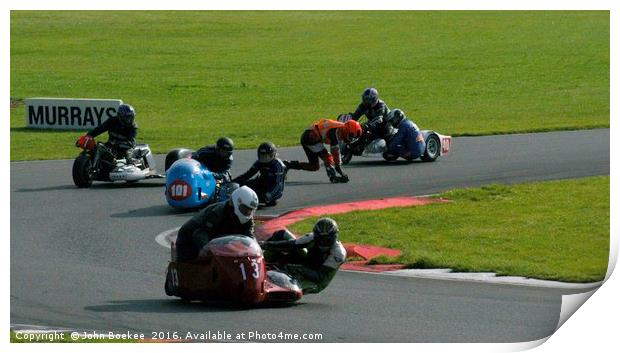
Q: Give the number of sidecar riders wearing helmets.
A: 8